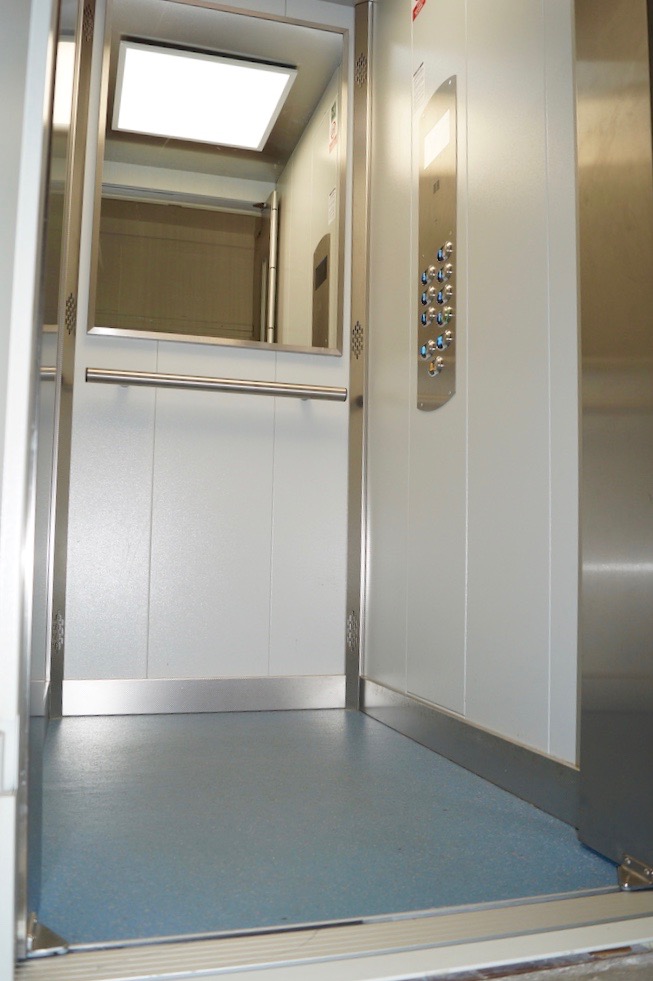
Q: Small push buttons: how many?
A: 10